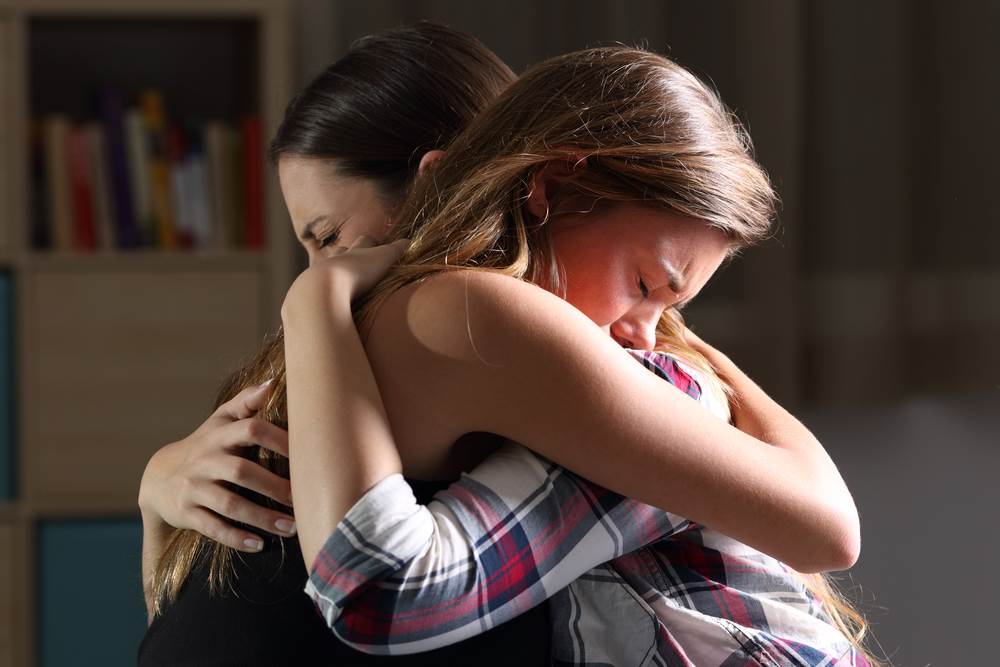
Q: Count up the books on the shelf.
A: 12